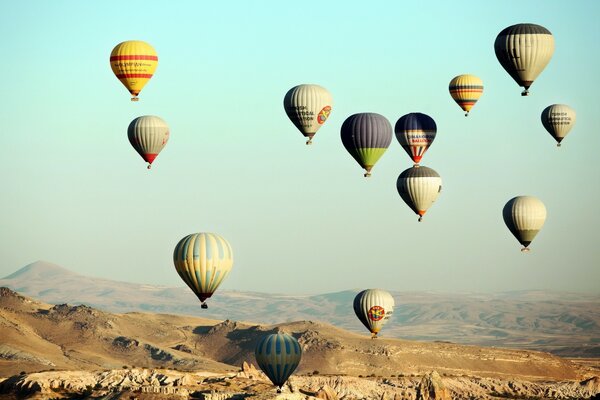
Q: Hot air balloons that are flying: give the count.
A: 13